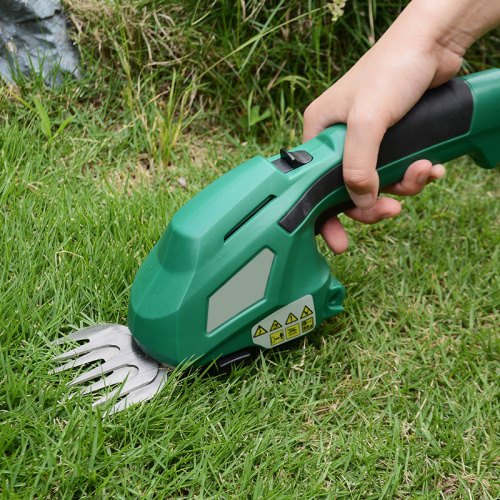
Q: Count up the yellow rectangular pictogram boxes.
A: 3